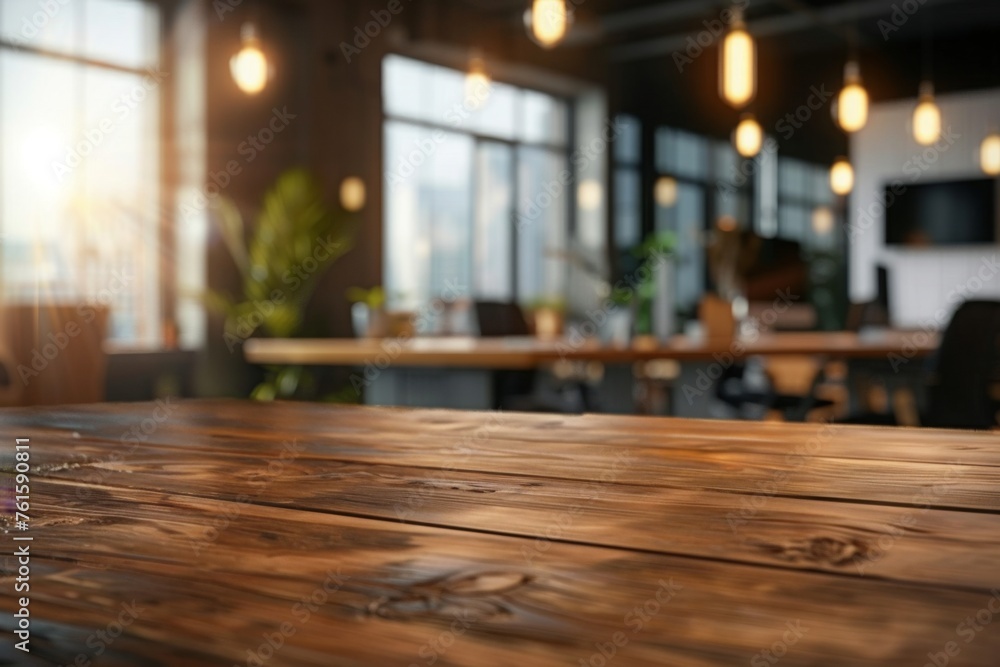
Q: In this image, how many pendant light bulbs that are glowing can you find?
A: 13